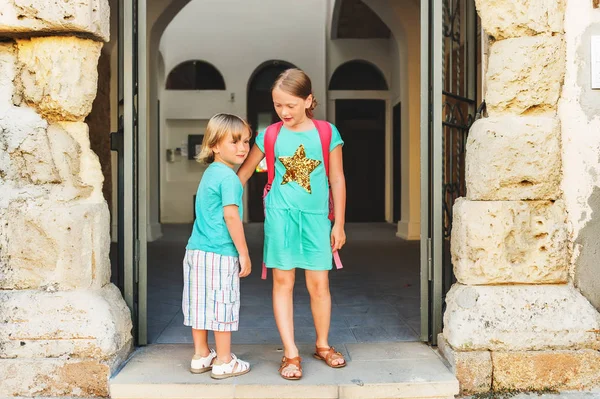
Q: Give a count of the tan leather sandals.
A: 2